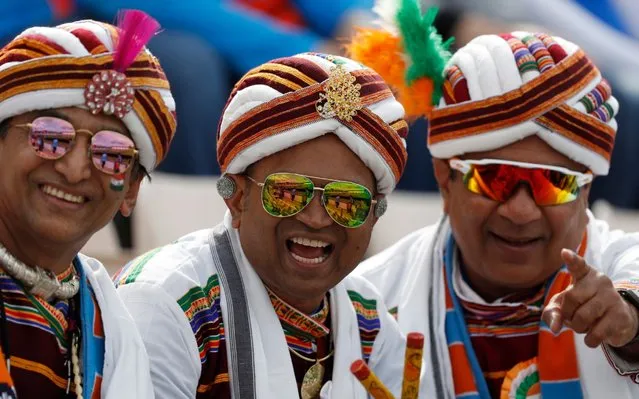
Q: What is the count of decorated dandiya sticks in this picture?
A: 2